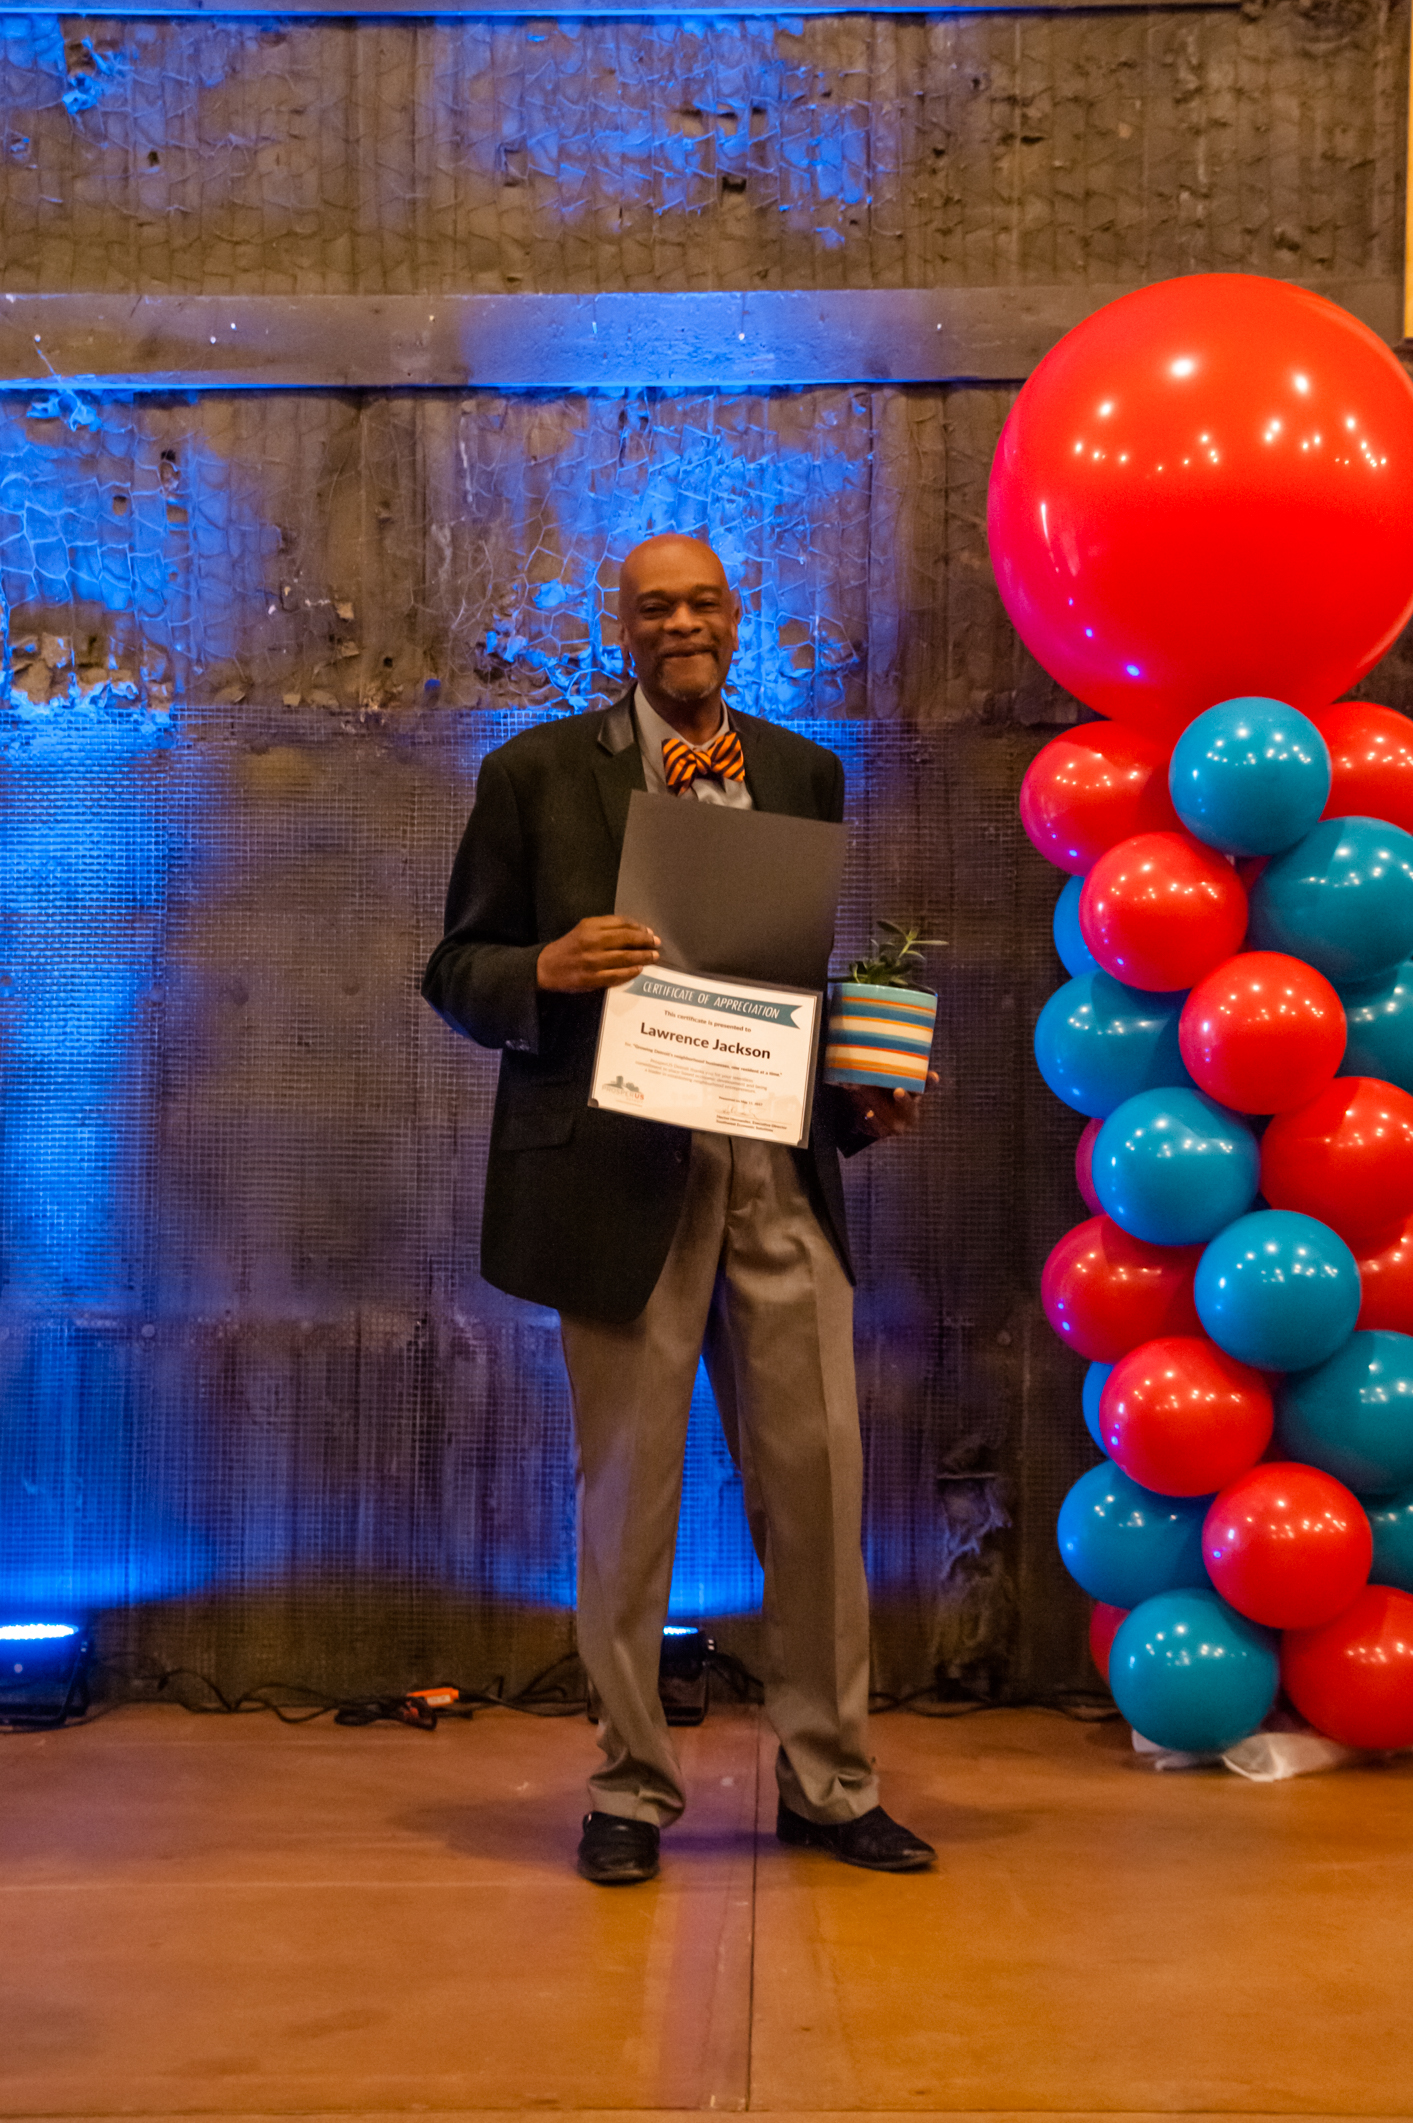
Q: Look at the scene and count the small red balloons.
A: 12